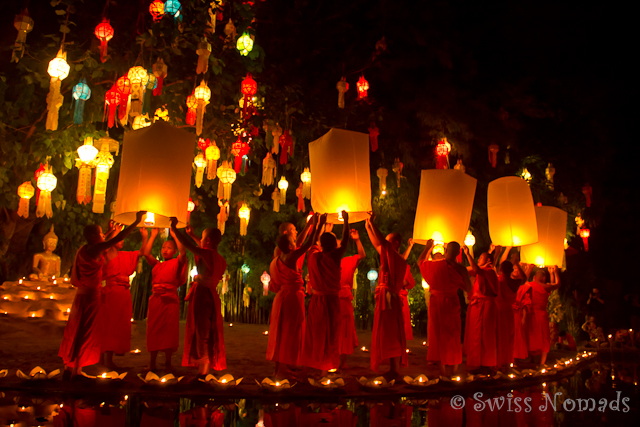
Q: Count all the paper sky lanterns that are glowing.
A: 5